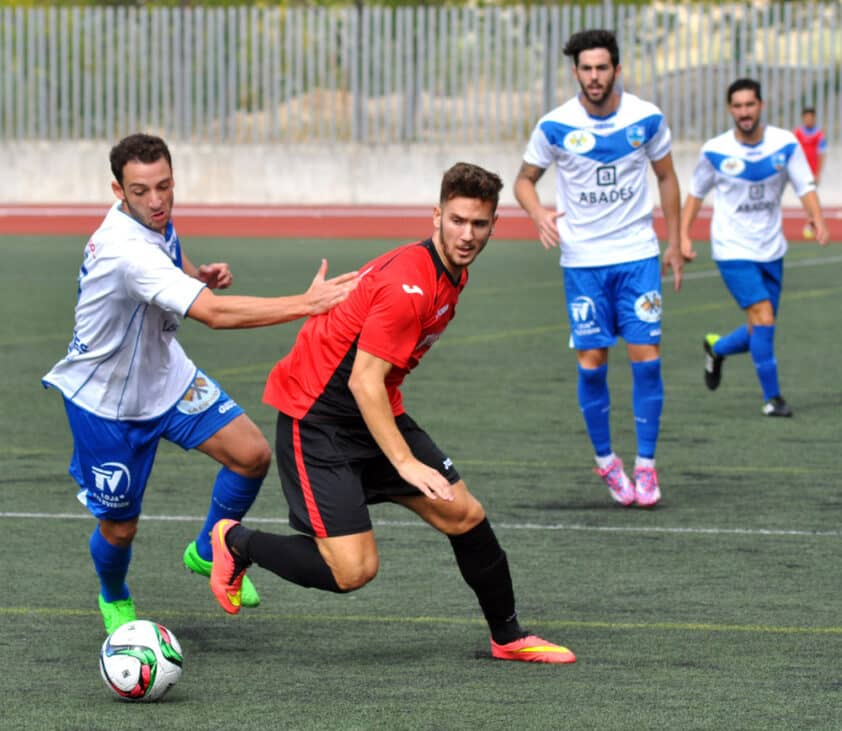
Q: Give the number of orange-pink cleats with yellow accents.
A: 2